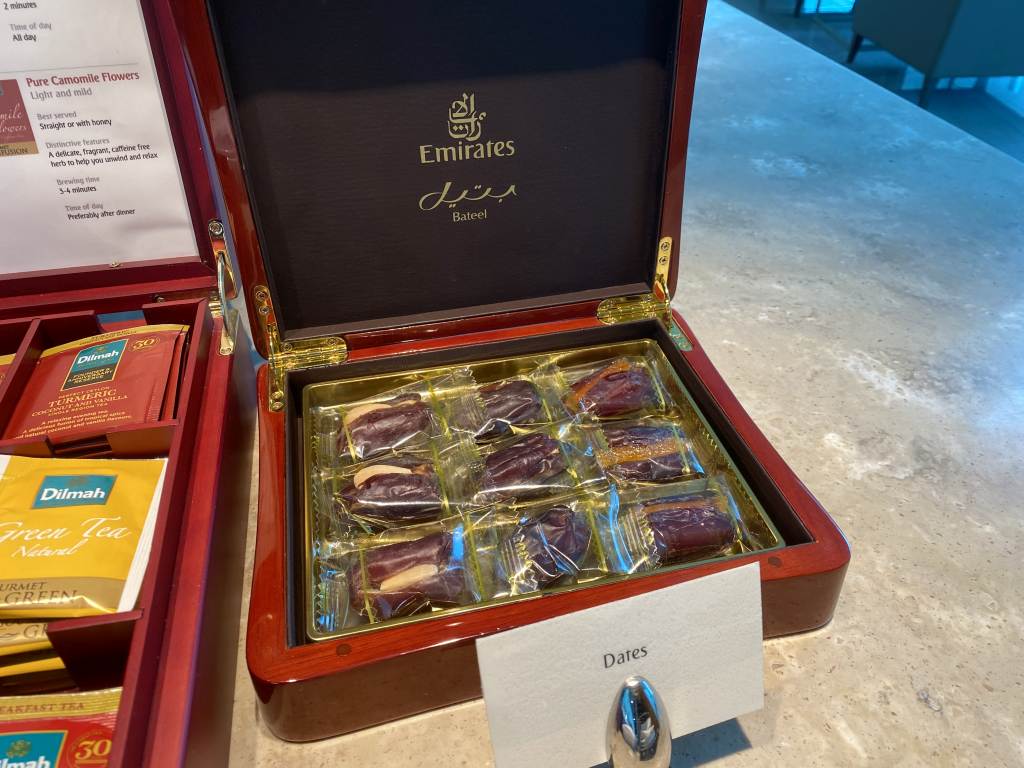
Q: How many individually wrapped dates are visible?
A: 9